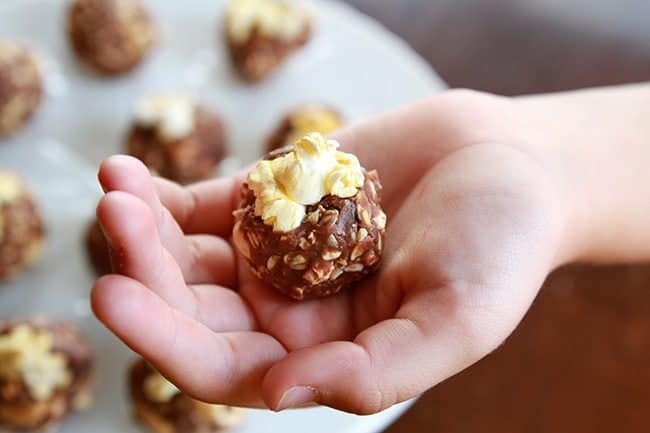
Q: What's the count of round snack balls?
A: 10